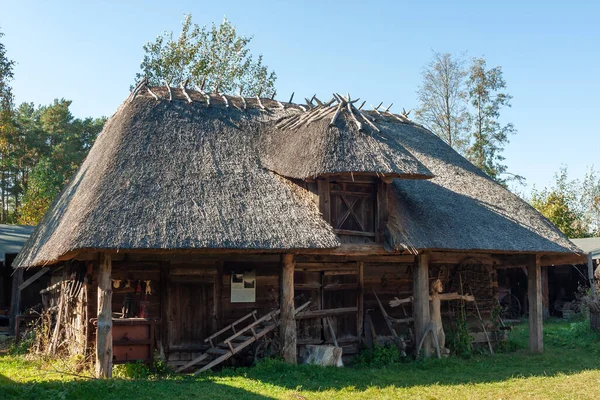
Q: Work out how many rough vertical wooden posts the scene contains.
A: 4